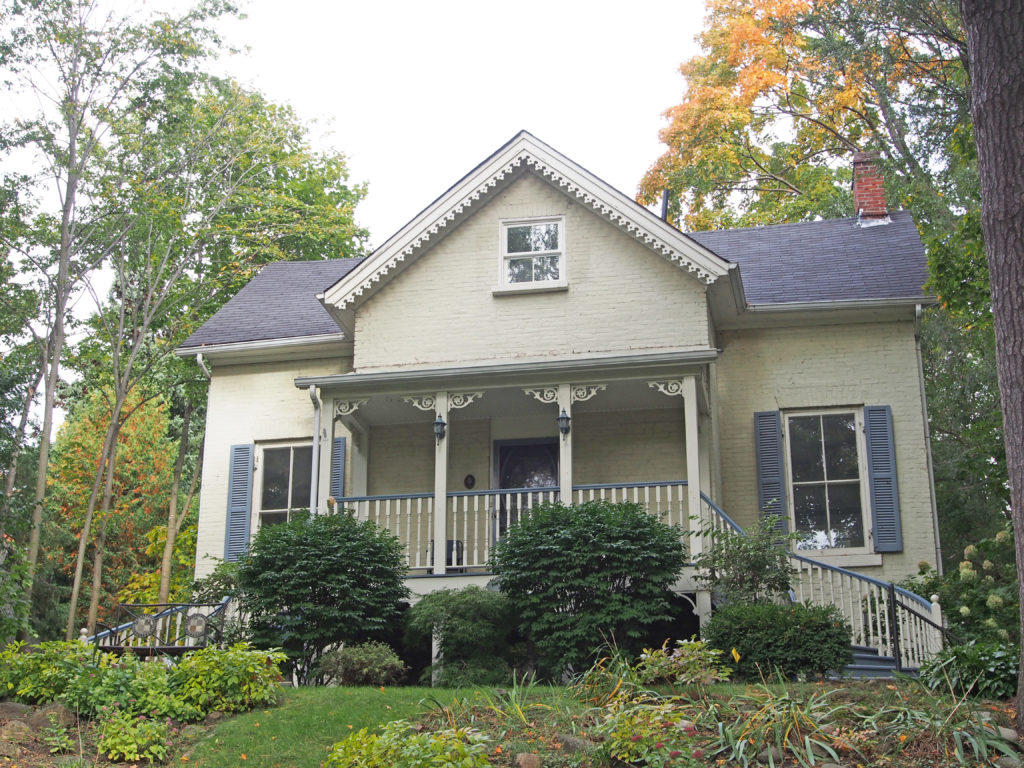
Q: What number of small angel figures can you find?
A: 0